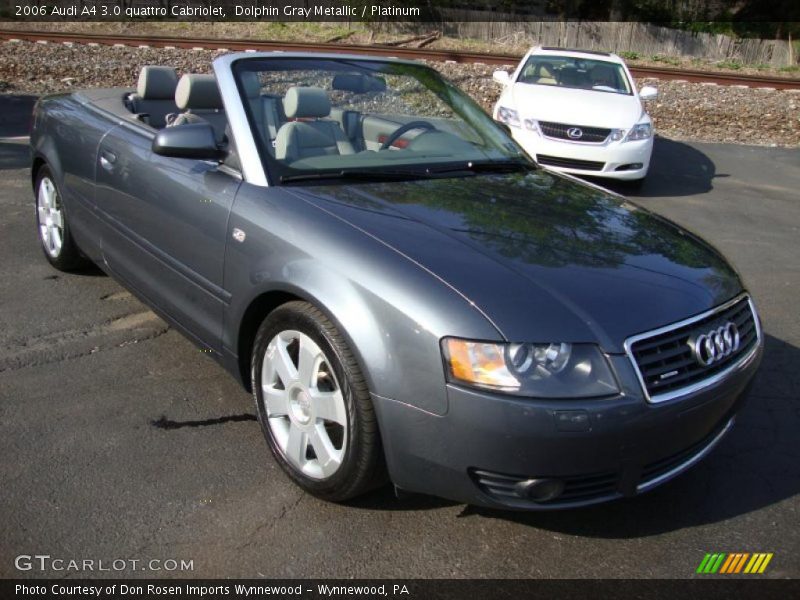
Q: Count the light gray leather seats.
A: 4